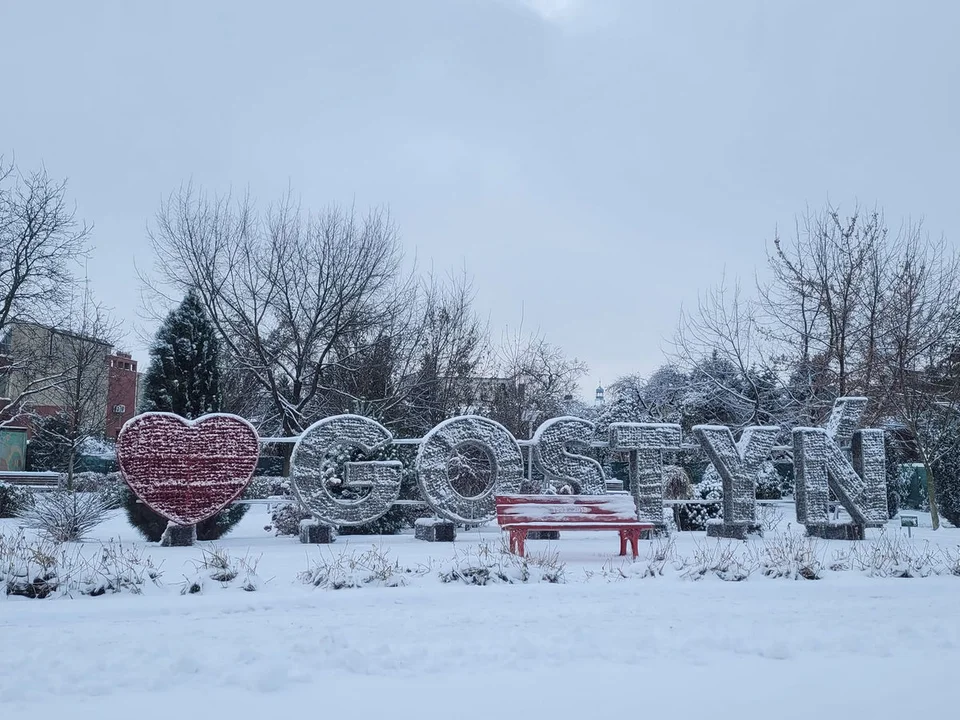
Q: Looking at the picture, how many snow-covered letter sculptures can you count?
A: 6